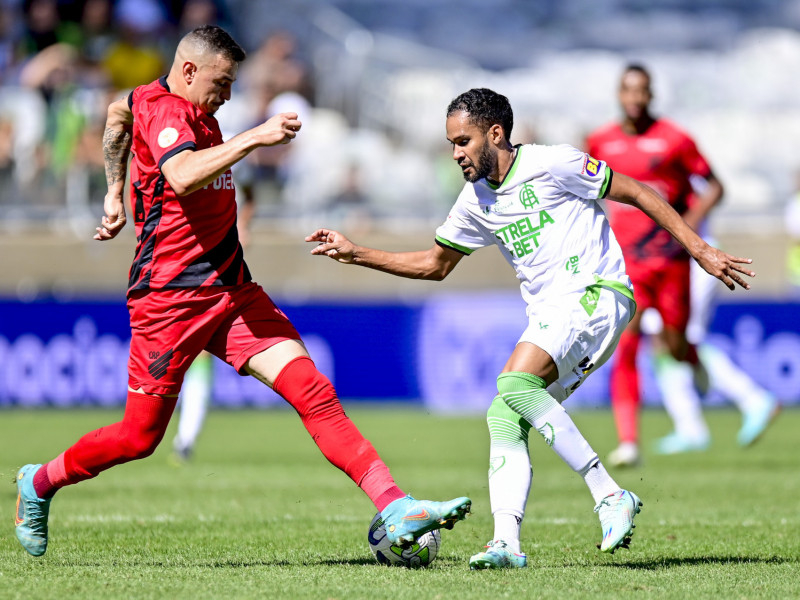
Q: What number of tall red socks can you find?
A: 3